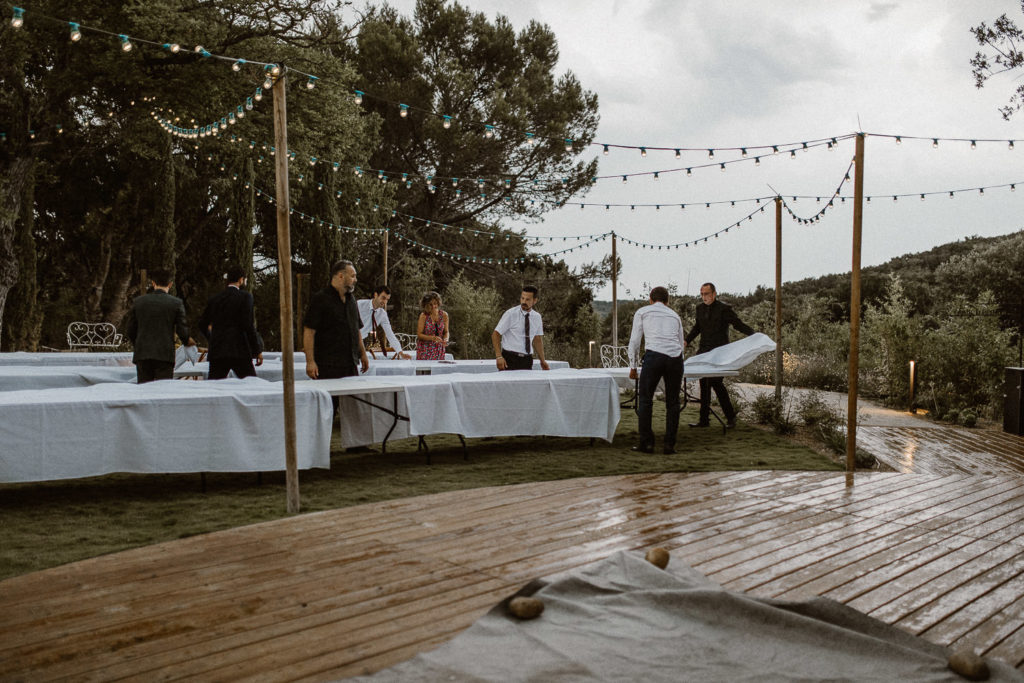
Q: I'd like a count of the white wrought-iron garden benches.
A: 3